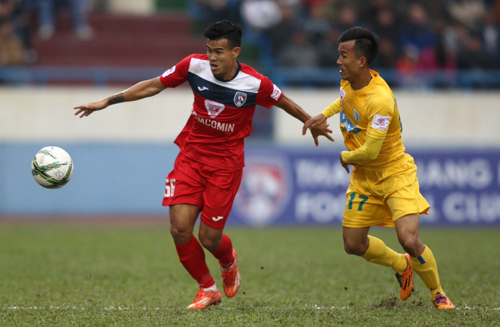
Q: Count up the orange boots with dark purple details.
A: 2